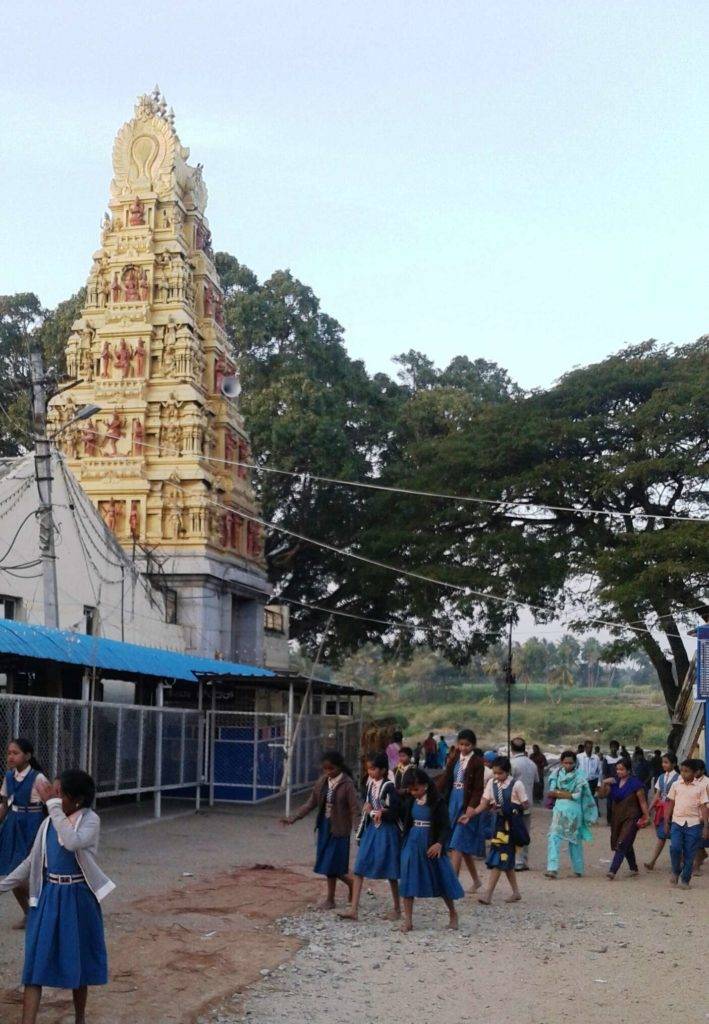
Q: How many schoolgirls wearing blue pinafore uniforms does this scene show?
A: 8